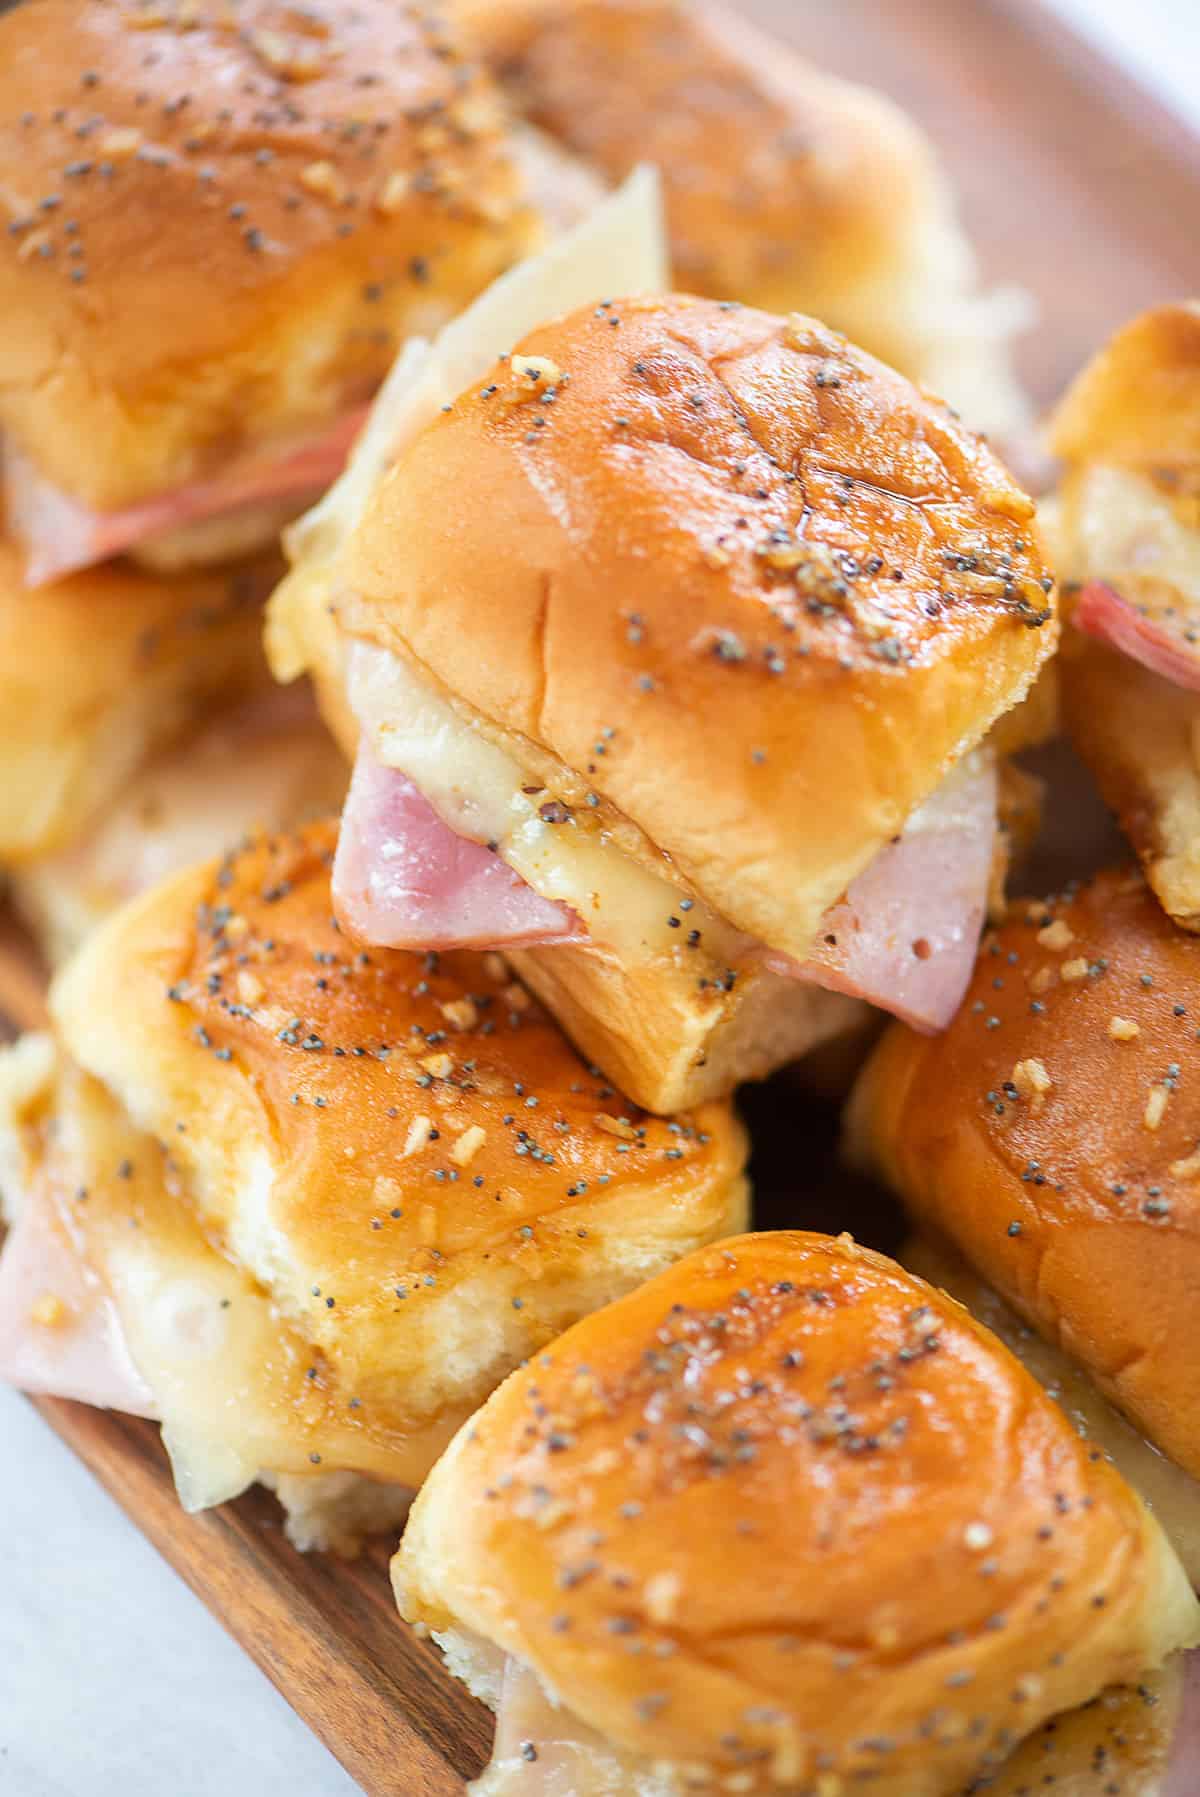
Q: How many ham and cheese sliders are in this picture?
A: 8